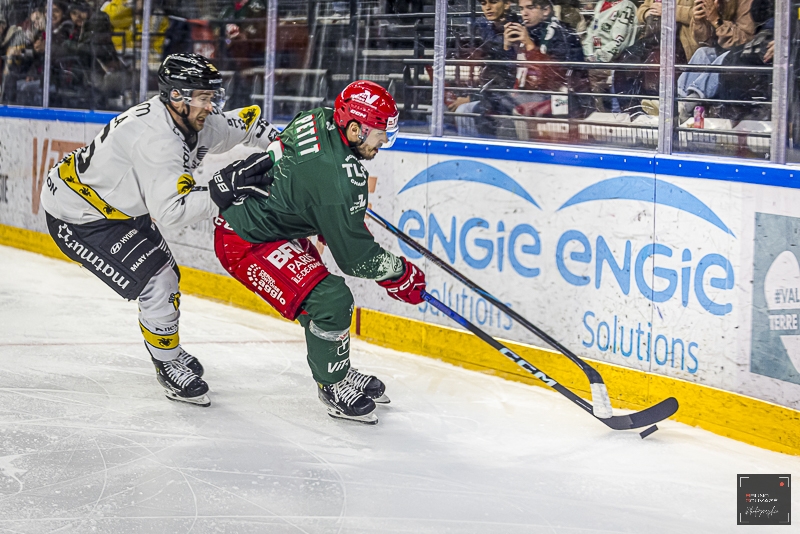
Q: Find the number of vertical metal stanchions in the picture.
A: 6